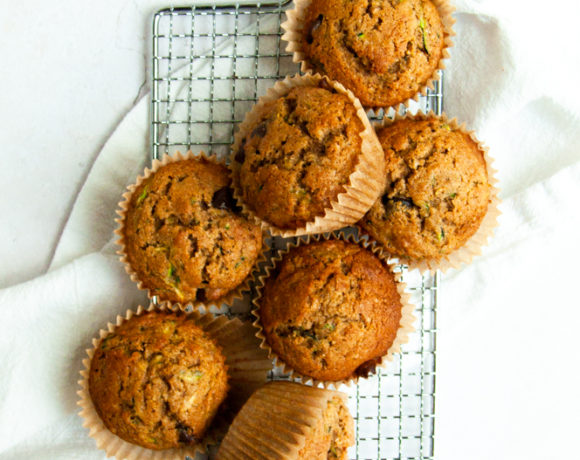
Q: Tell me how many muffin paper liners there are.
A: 7